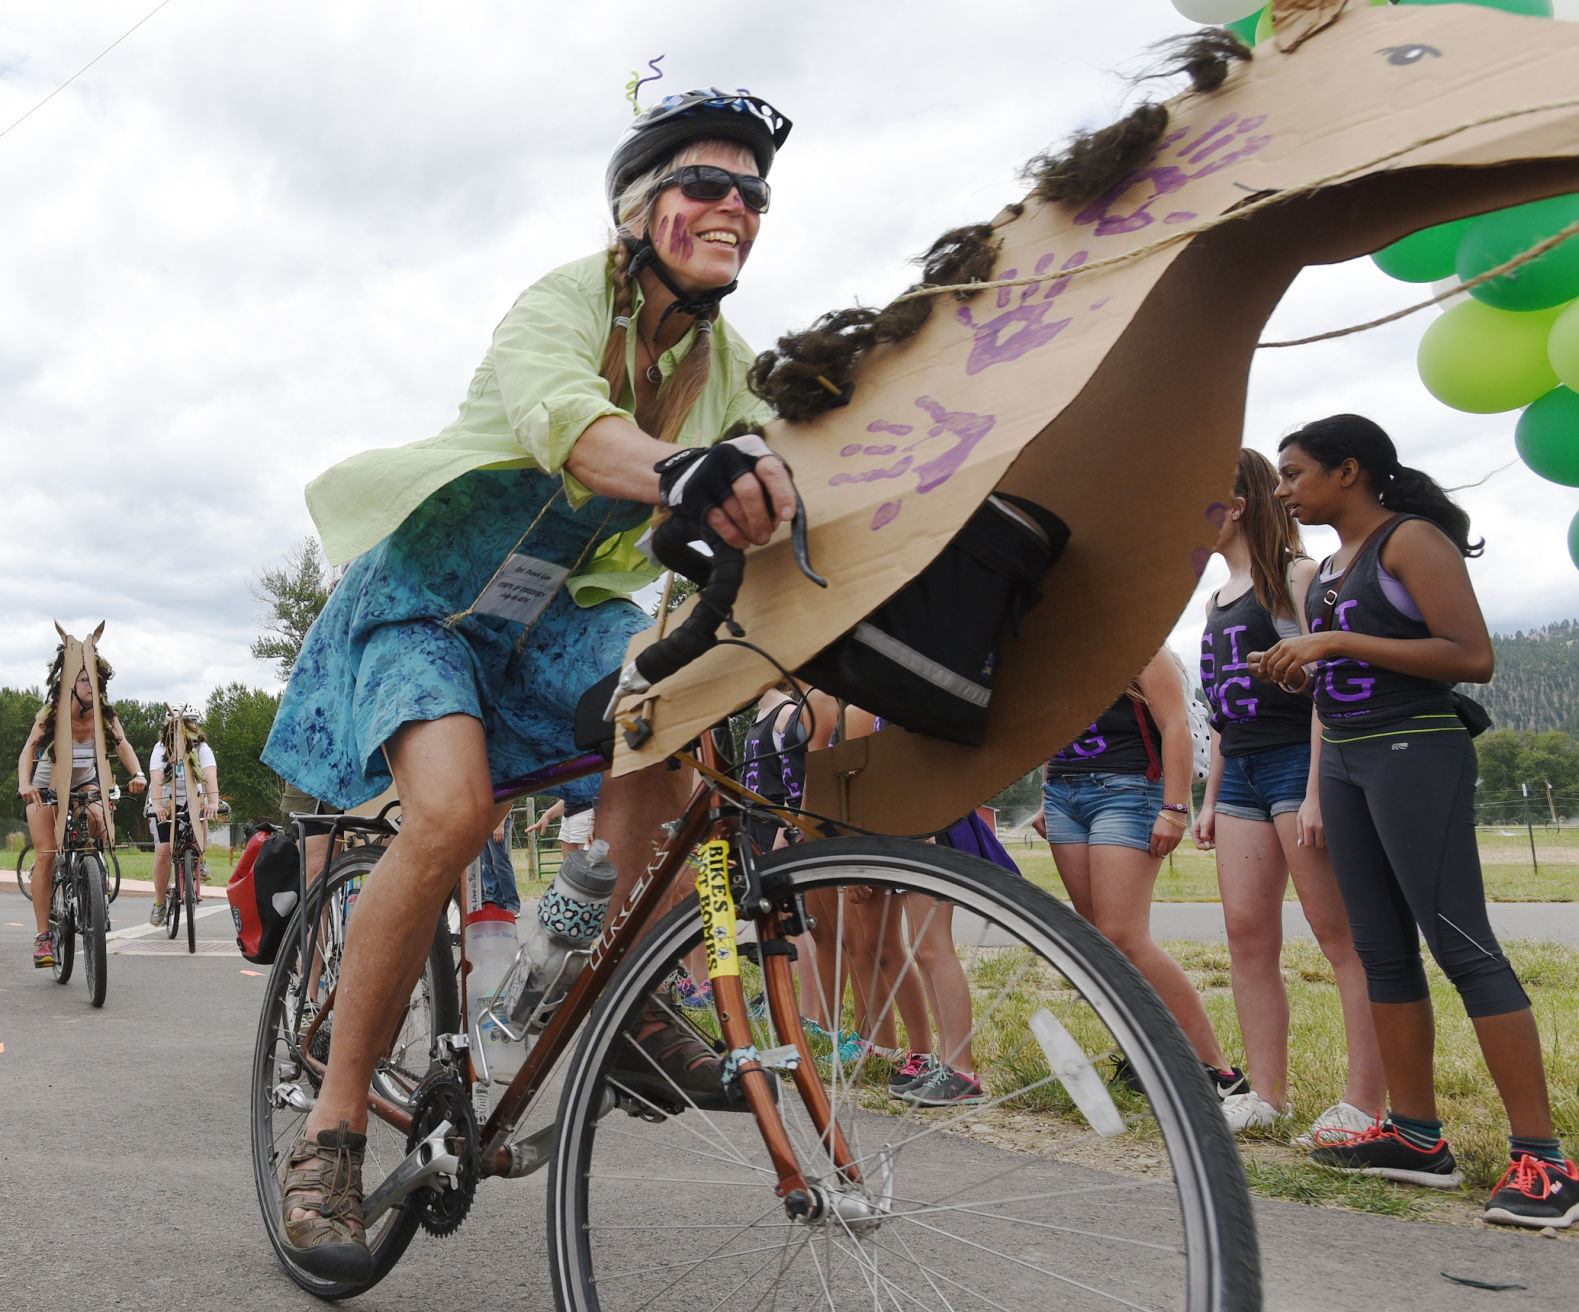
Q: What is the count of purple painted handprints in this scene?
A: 3